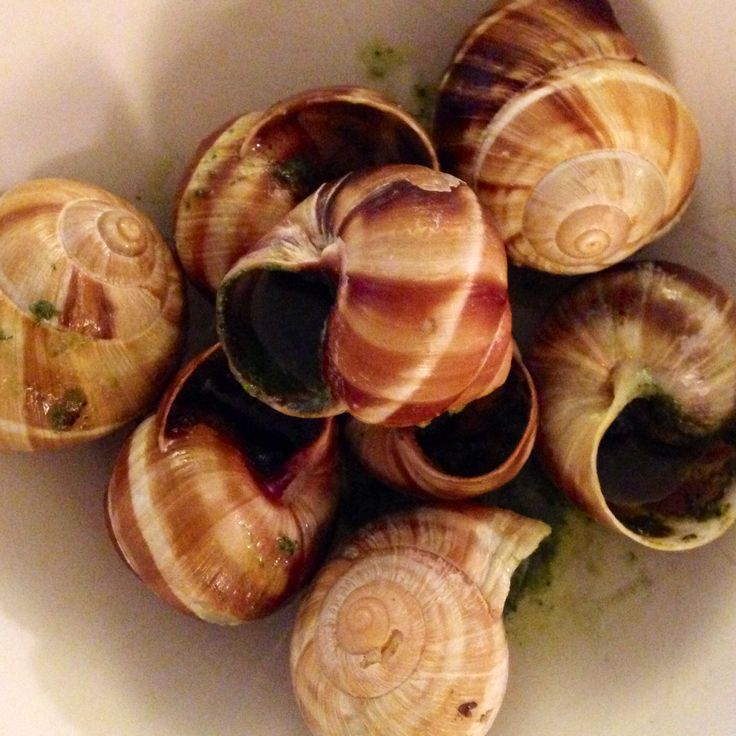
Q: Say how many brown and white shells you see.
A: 8